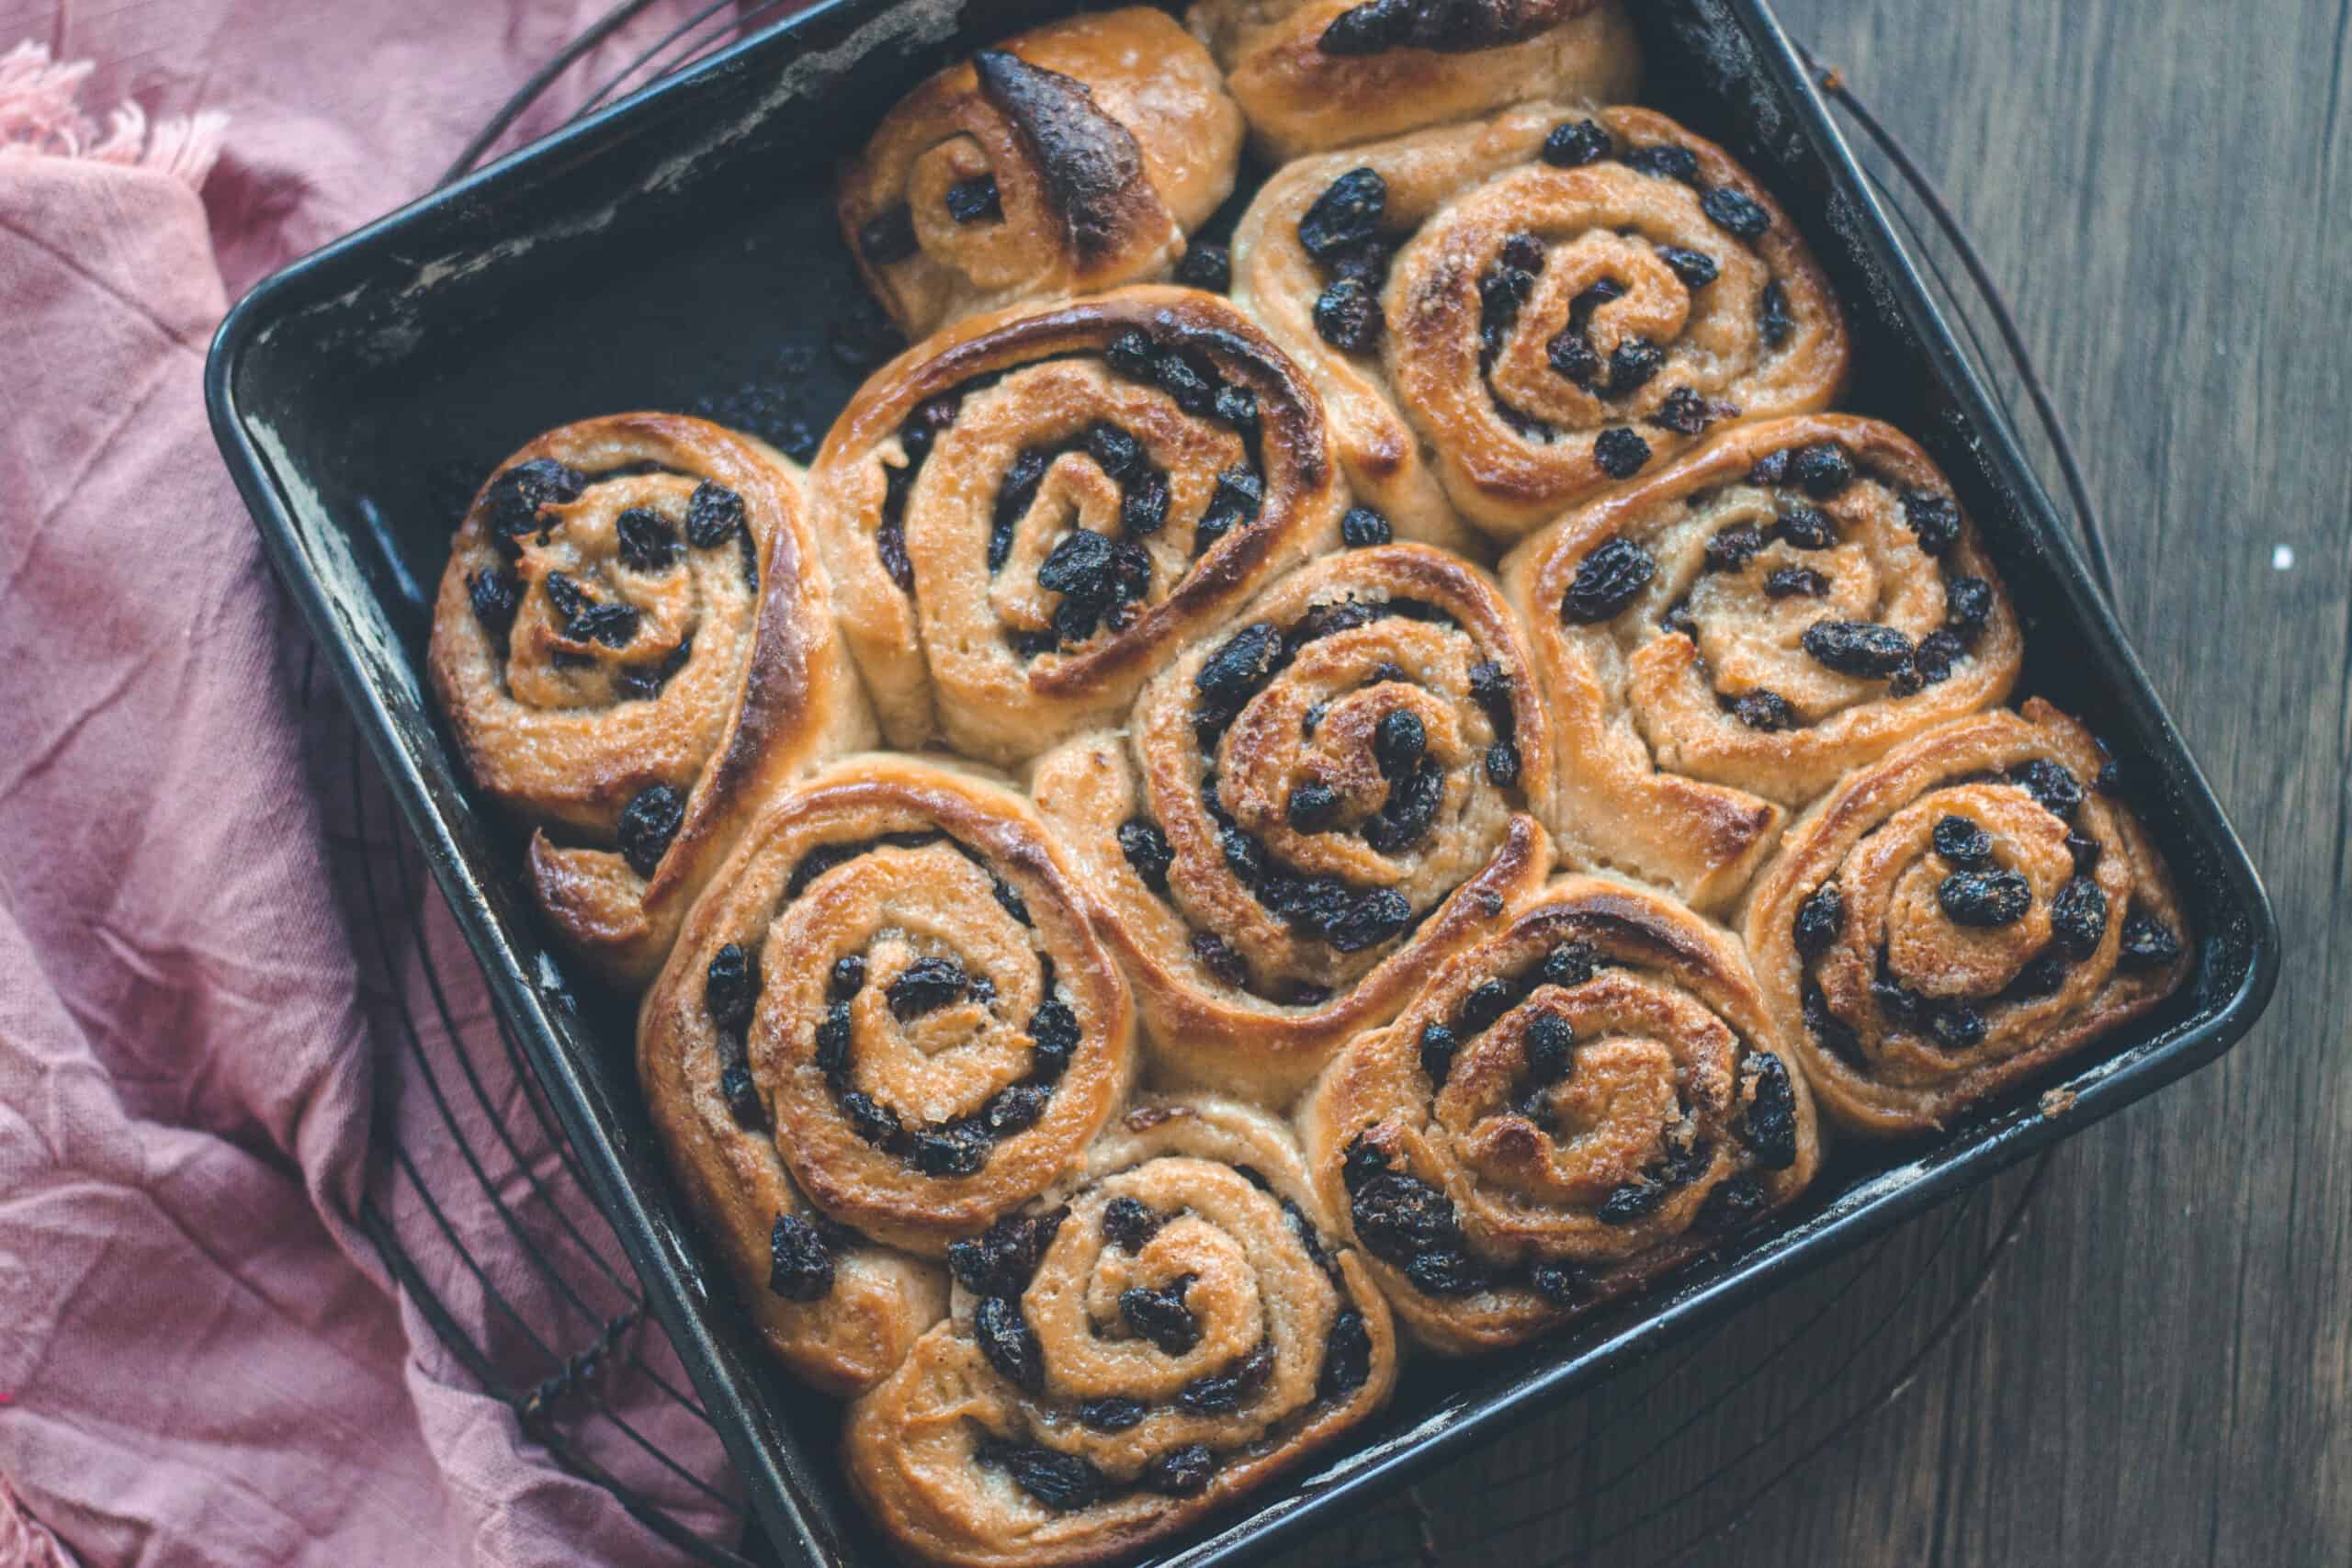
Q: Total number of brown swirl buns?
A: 11